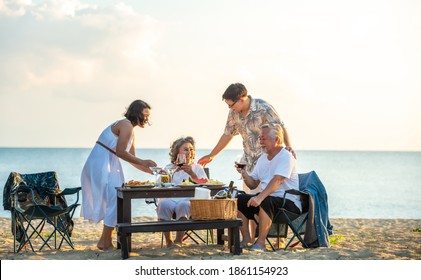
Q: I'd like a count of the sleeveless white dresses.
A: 1